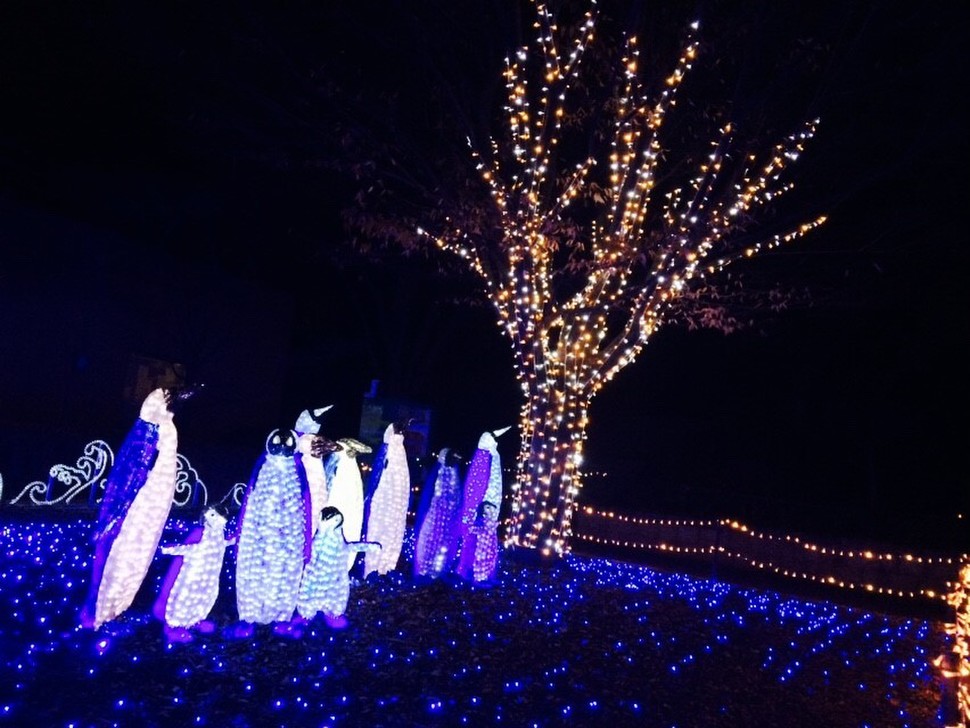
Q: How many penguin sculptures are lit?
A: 11